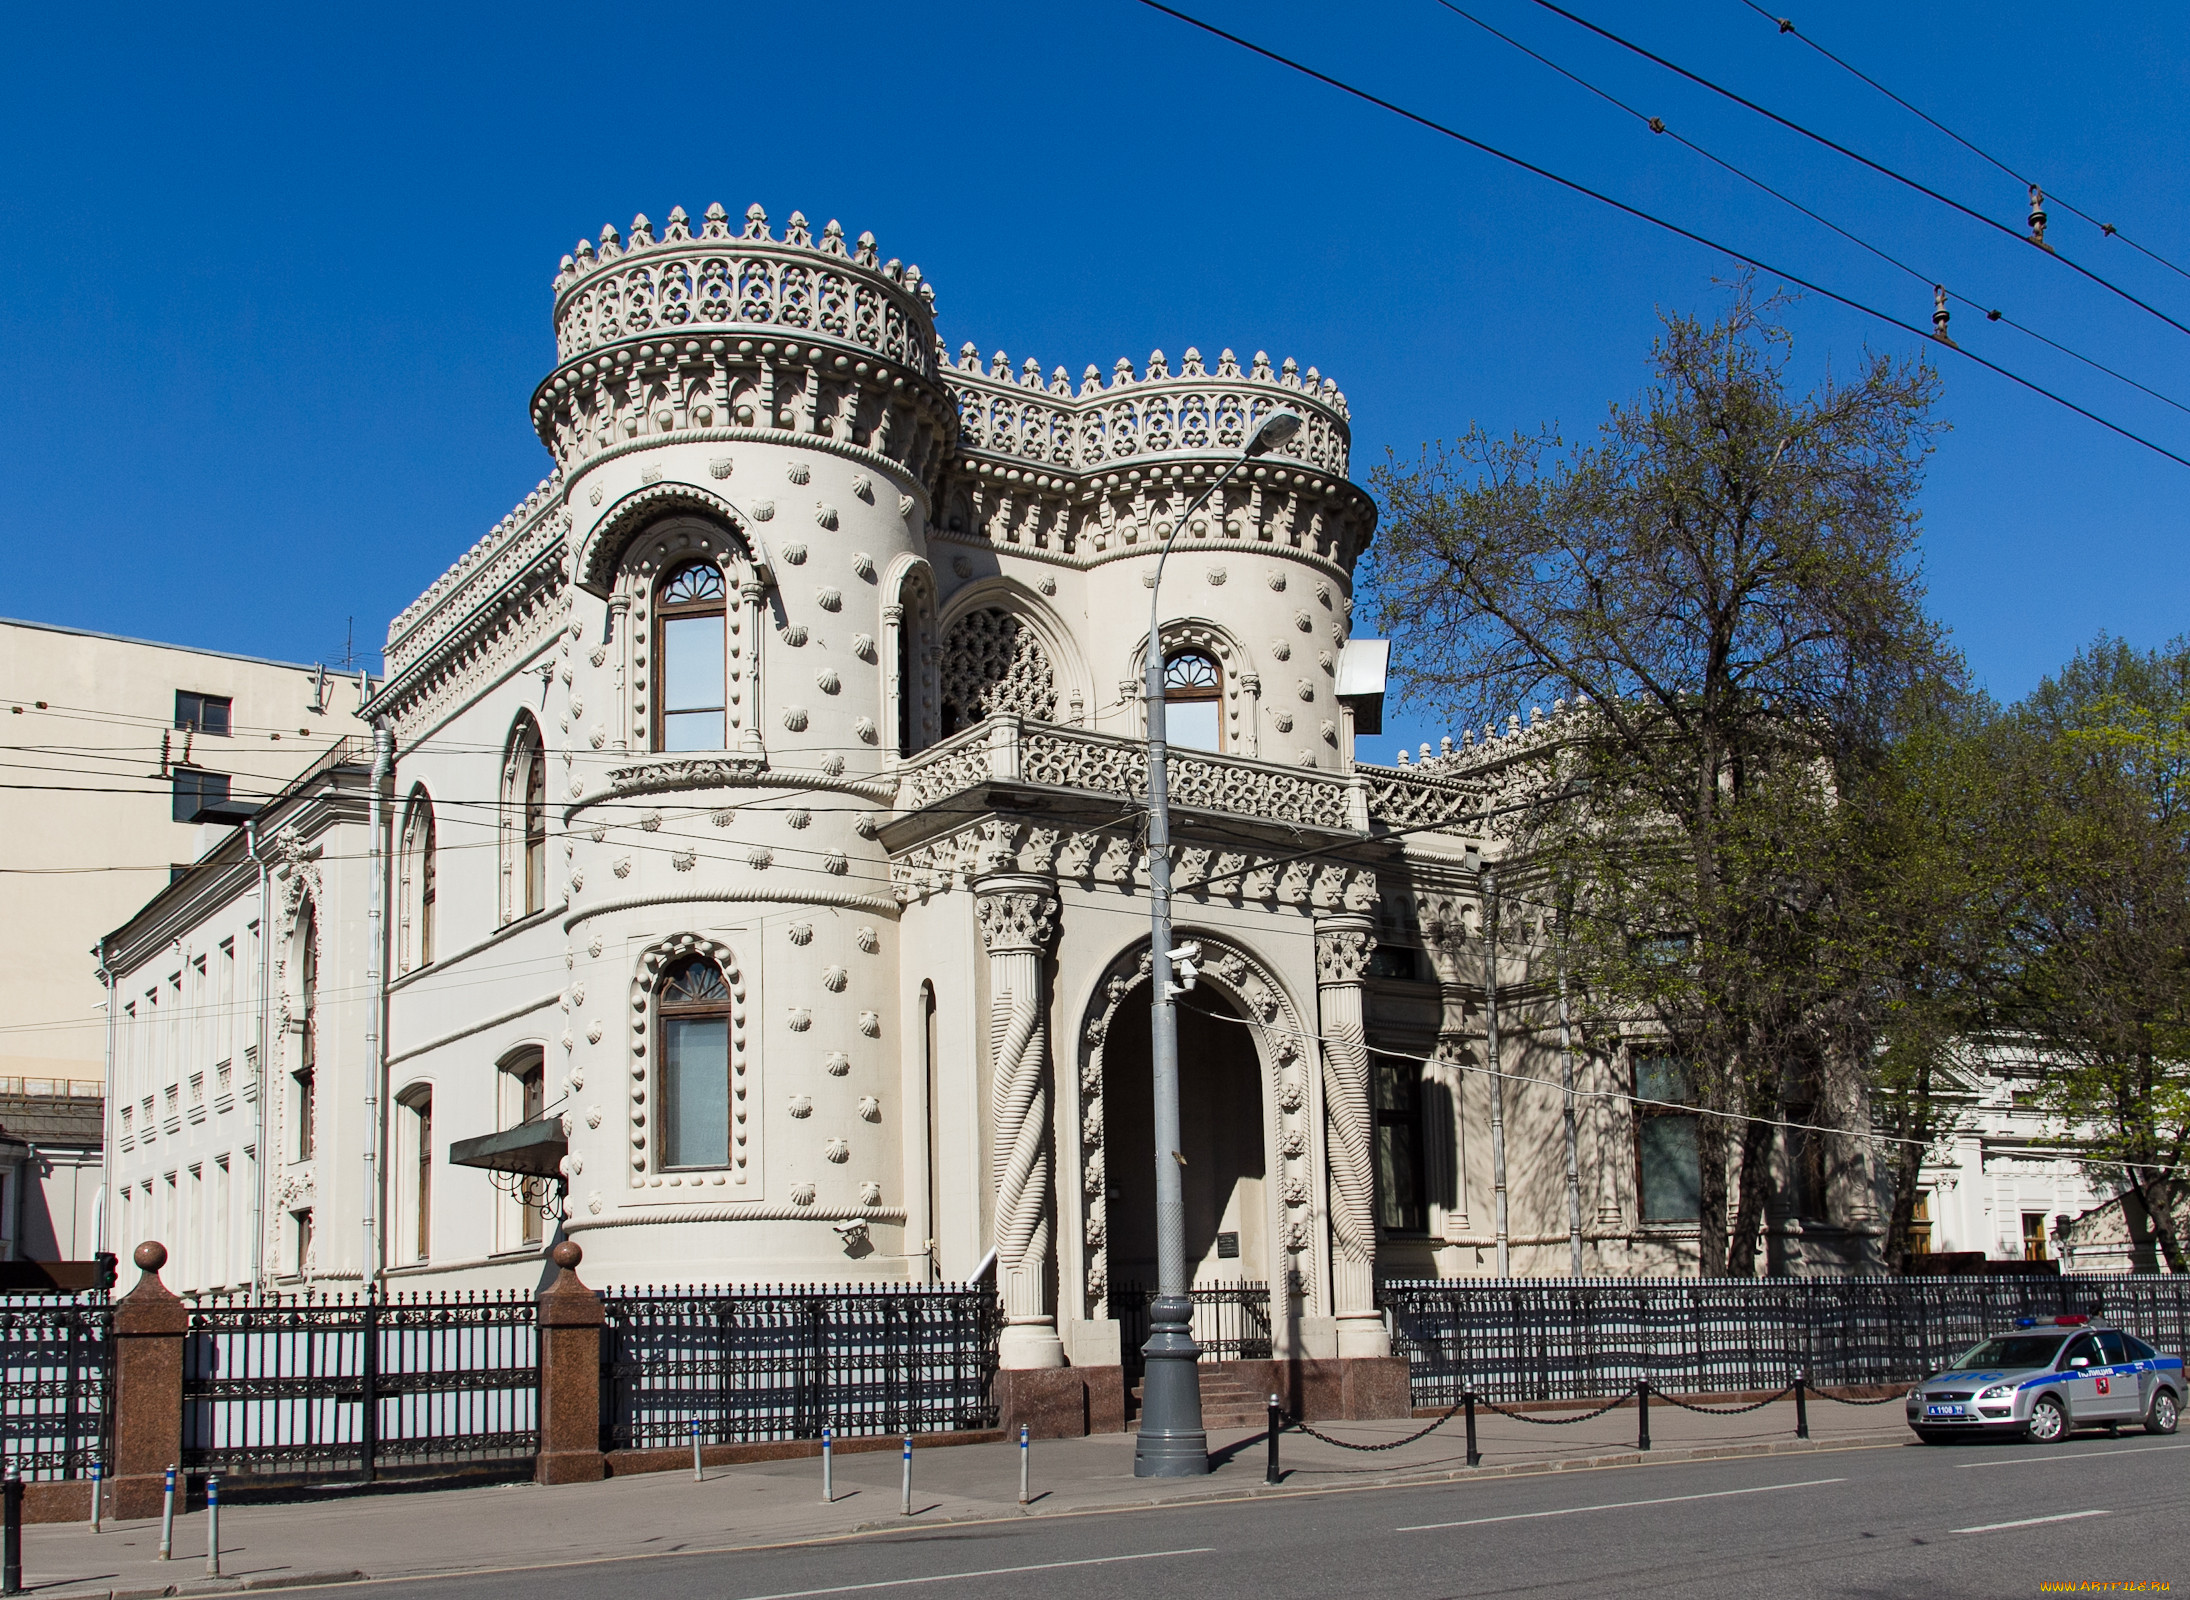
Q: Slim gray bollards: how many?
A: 7